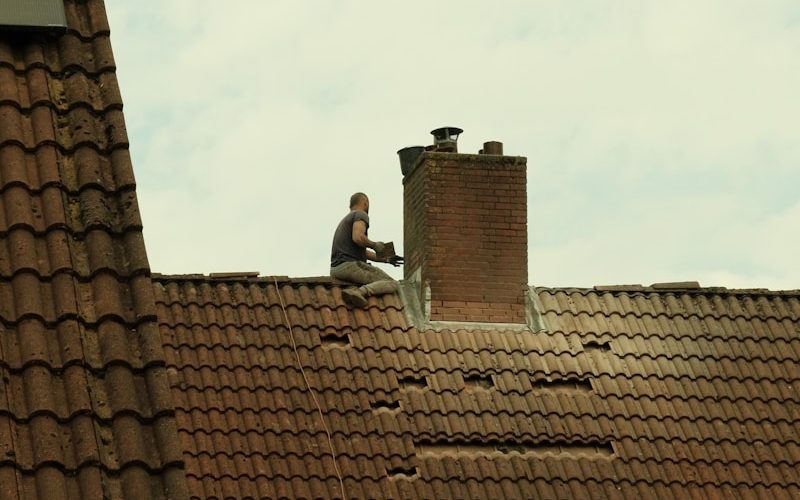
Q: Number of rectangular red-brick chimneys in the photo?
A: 1